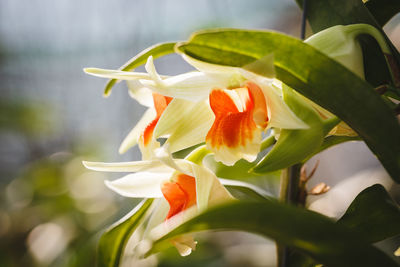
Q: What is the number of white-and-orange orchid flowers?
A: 3